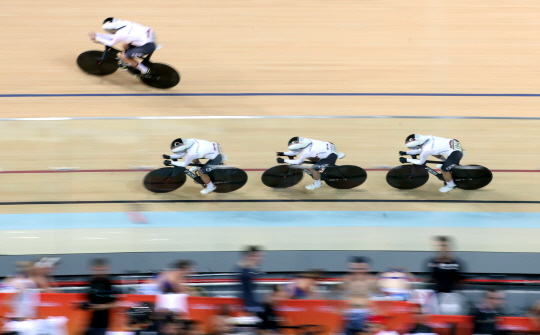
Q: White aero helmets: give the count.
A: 4